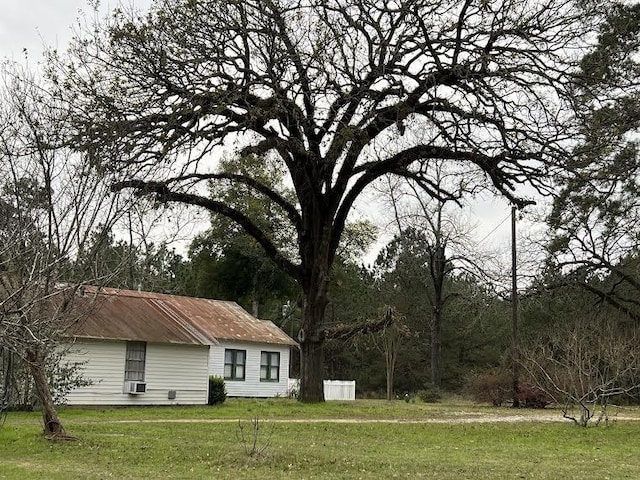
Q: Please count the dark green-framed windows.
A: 2